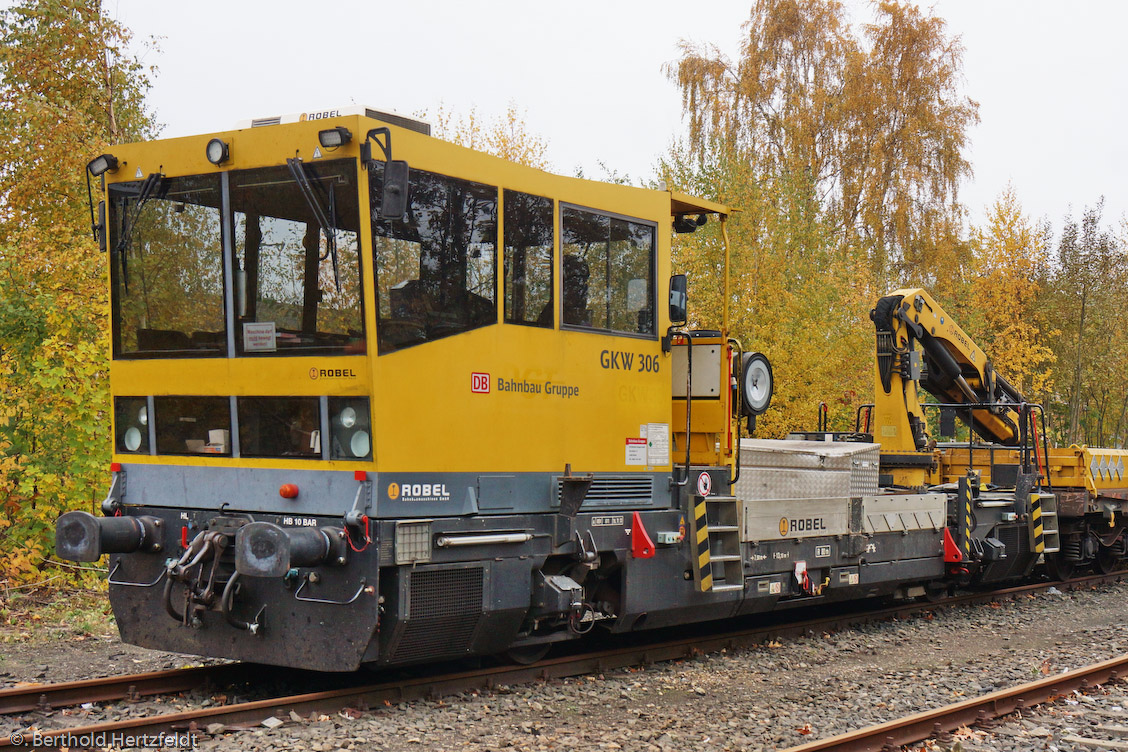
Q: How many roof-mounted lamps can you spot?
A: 3